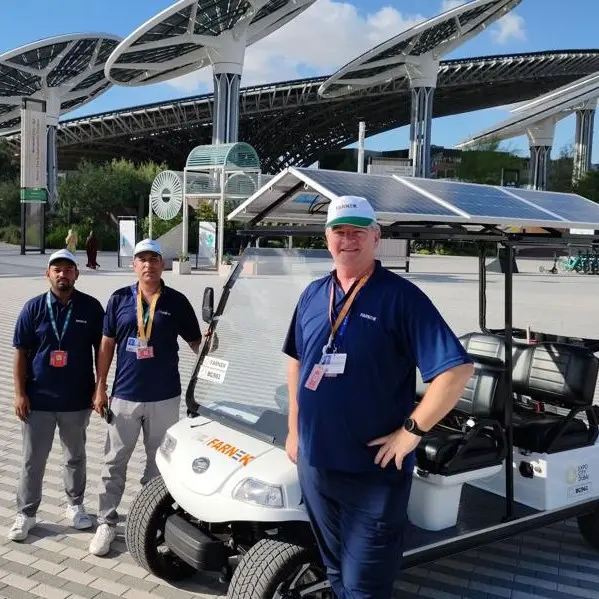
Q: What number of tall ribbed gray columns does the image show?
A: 5